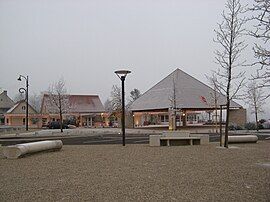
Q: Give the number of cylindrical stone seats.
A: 2